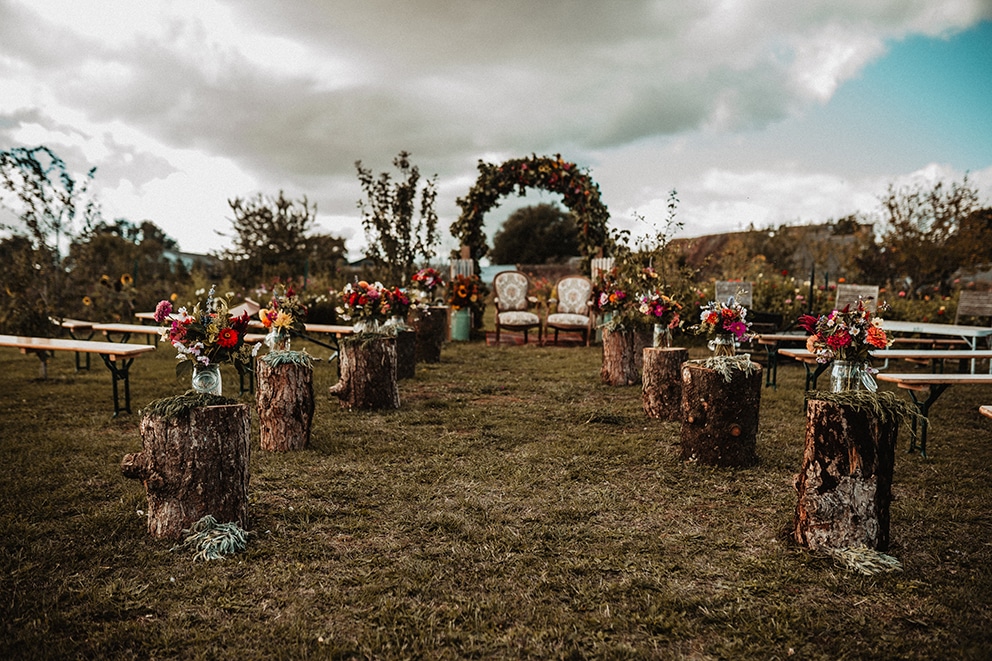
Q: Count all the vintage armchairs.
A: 2